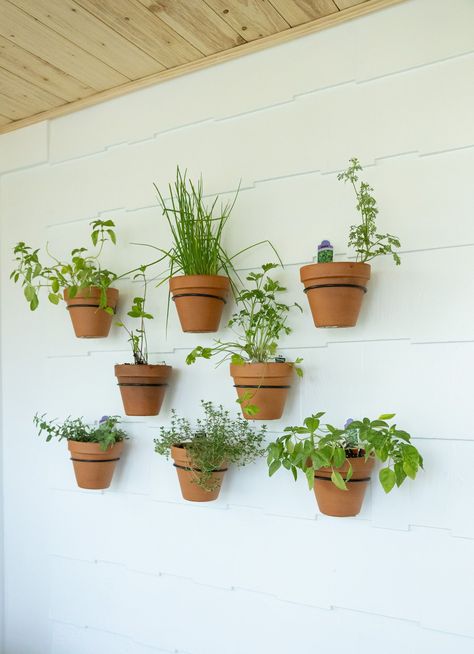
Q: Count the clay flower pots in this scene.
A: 8